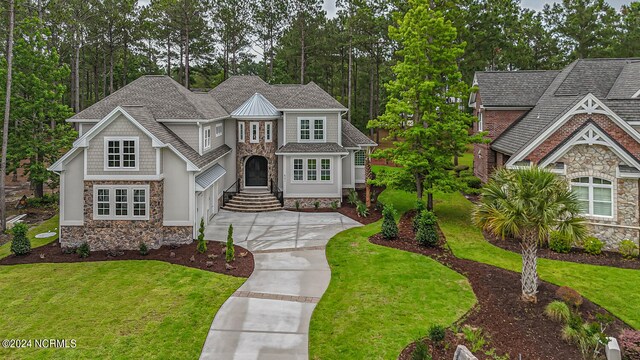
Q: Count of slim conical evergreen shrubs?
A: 2